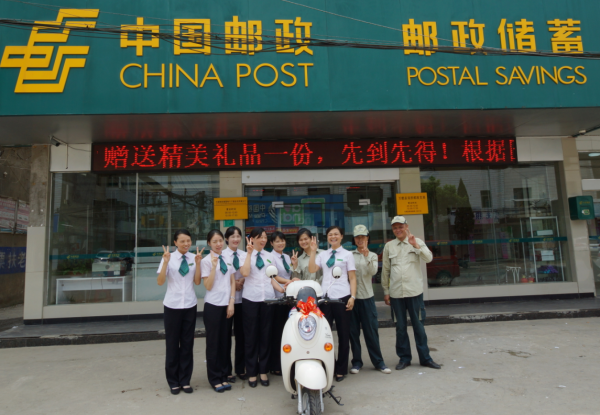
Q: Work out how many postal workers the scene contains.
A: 9